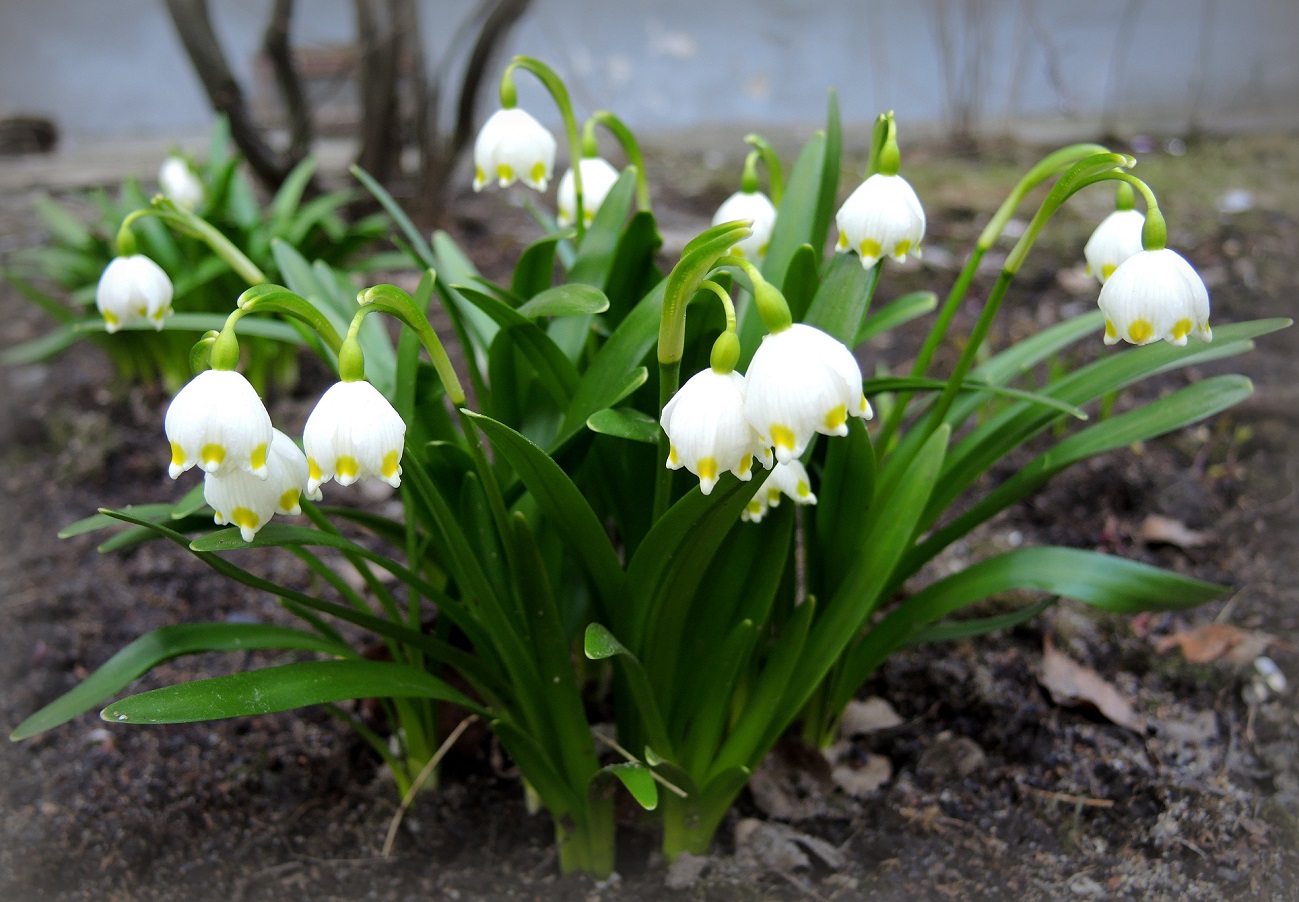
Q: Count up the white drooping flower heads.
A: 14